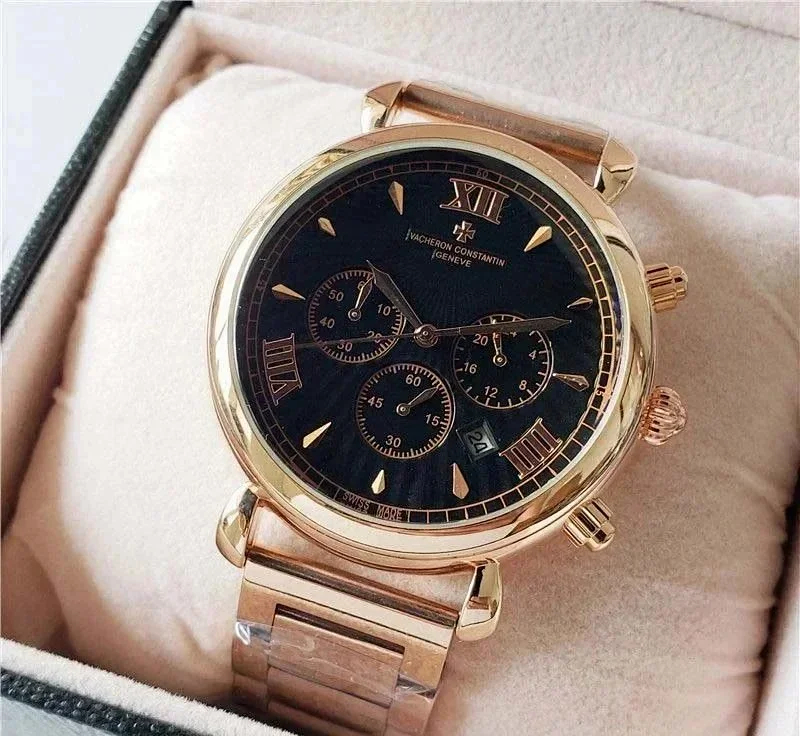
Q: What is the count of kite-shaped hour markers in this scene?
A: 9